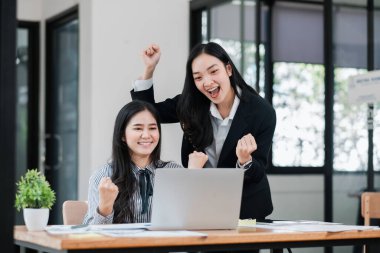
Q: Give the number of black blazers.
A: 1